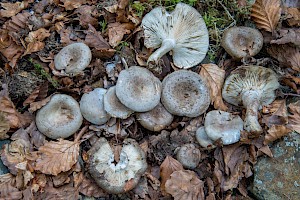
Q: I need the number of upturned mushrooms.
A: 3